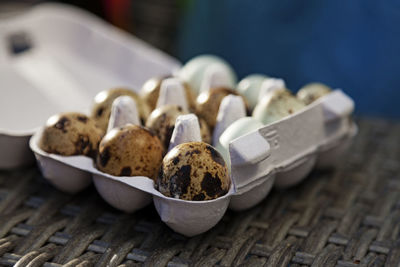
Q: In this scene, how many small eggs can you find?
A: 12